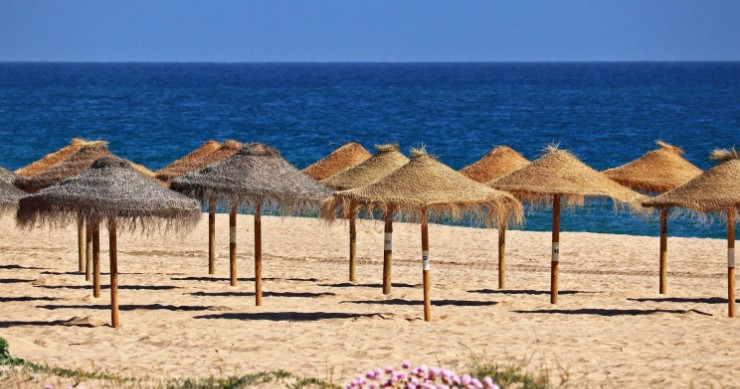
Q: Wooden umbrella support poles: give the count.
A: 14